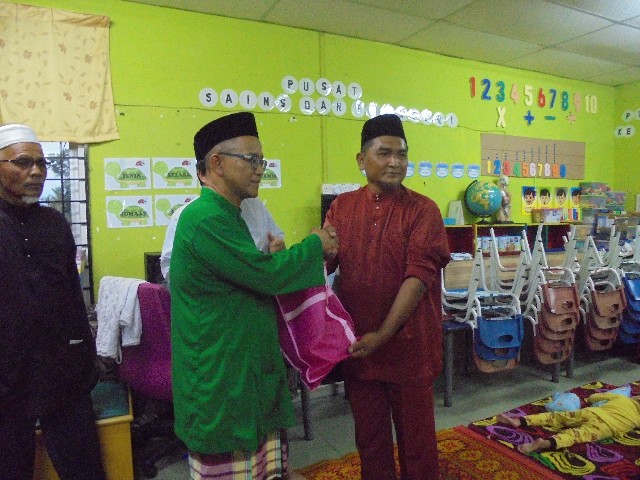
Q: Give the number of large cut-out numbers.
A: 10